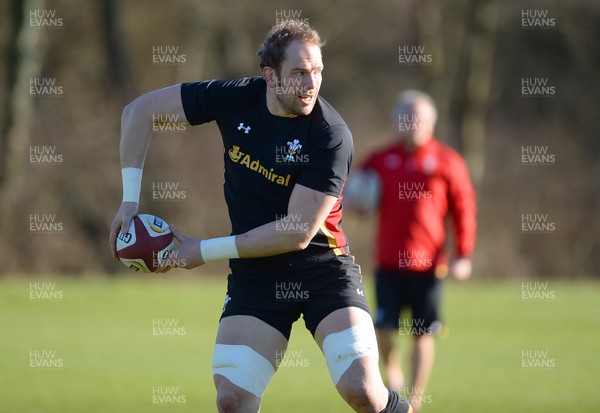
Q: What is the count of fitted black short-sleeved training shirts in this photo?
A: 1